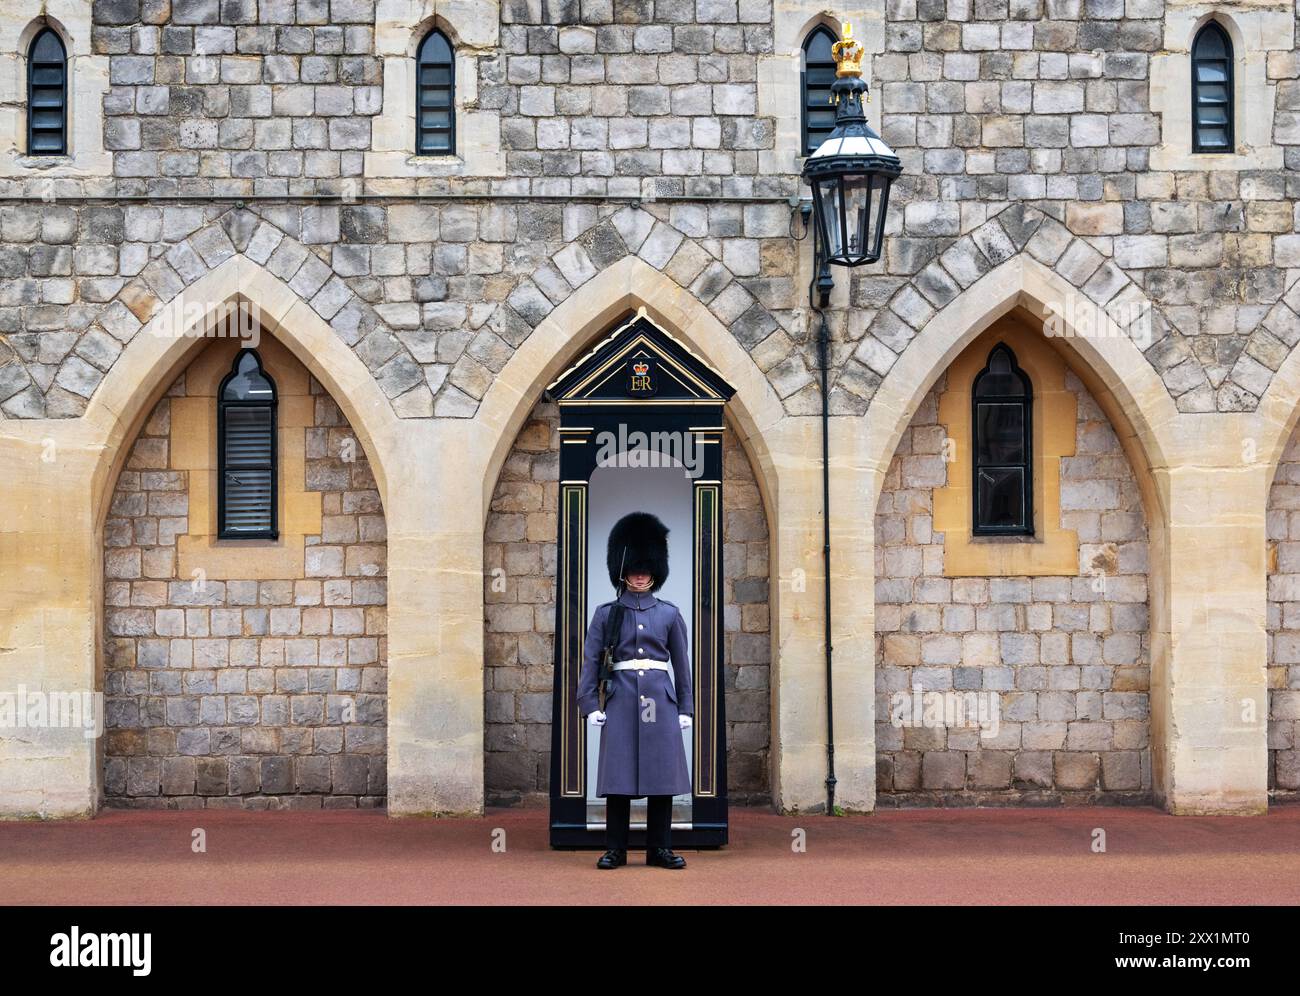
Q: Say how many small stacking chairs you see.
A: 0